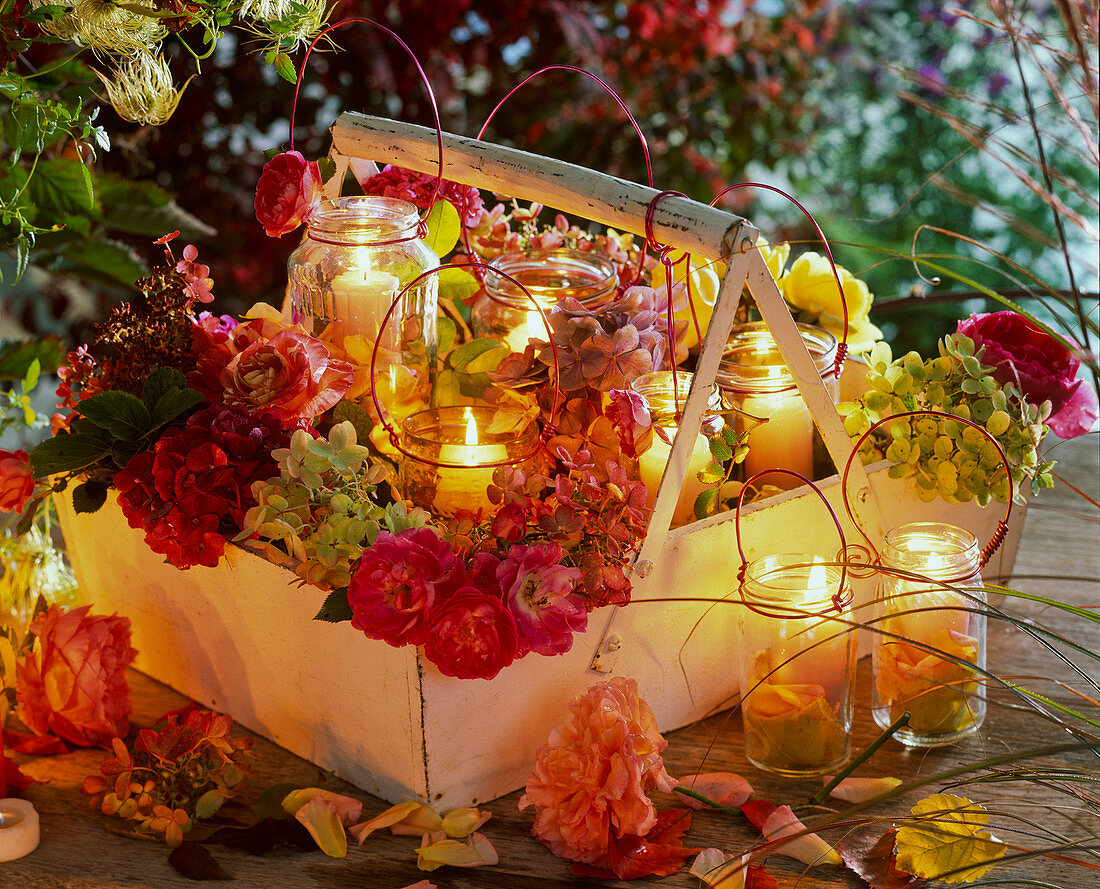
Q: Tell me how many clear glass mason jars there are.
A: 7